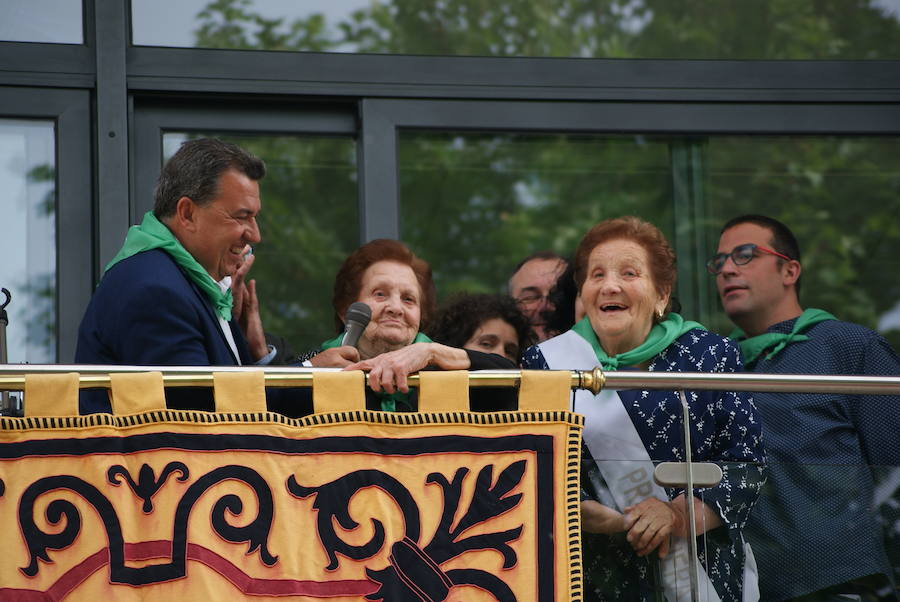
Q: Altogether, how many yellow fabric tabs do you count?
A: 6